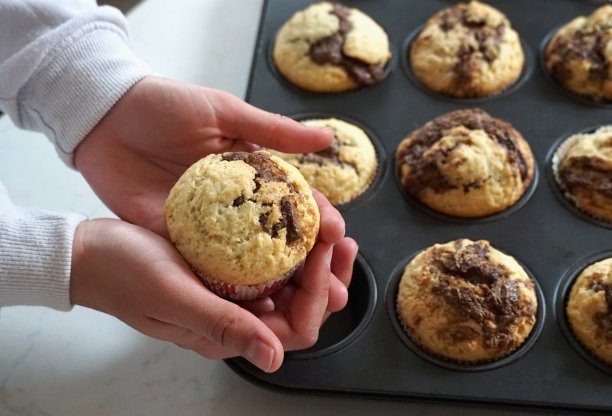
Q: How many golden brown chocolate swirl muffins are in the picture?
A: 9